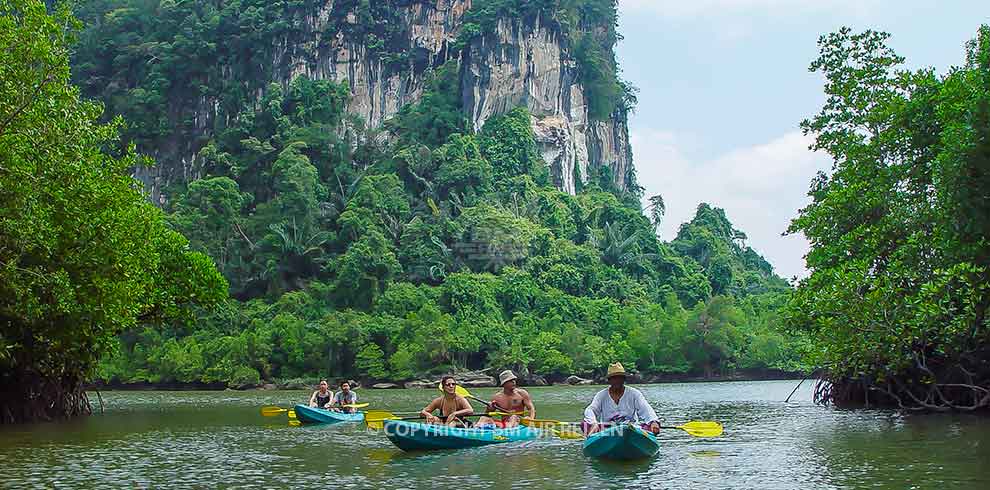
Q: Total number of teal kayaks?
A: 3